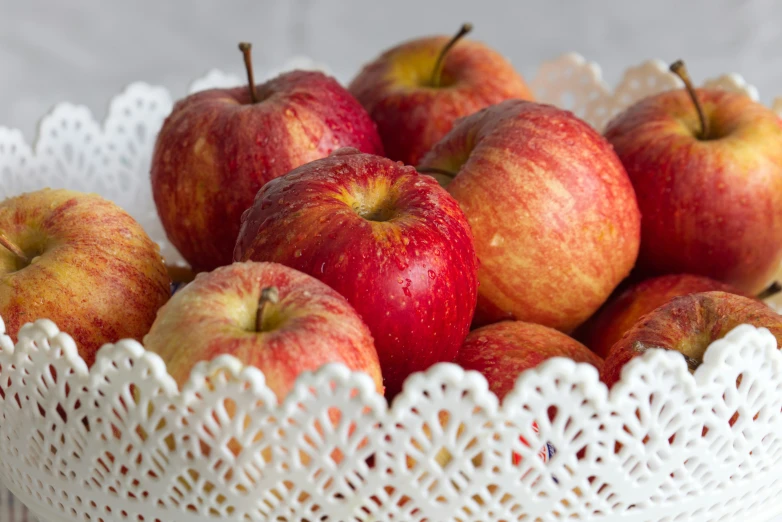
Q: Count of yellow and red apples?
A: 10